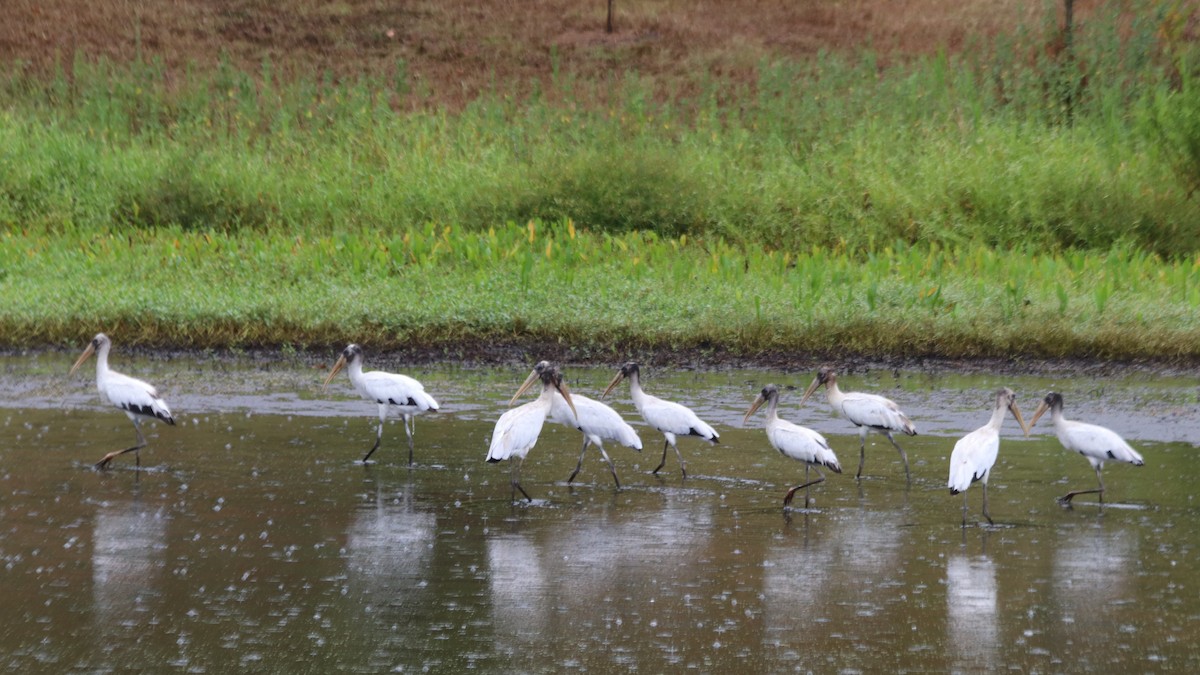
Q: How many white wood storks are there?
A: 9